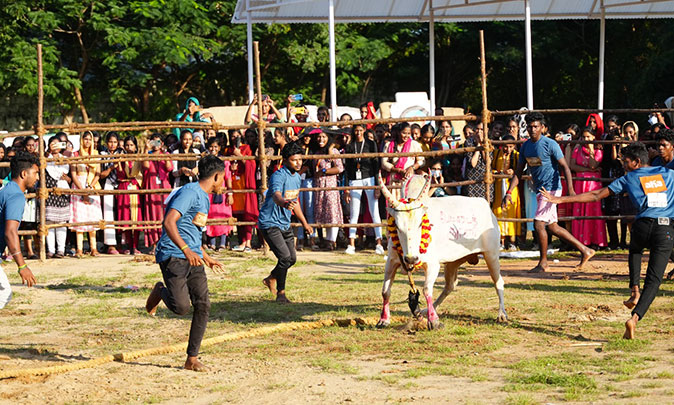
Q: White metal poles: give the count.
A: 5